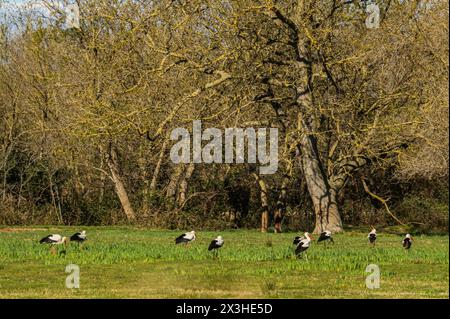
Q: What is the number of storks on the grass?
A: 9